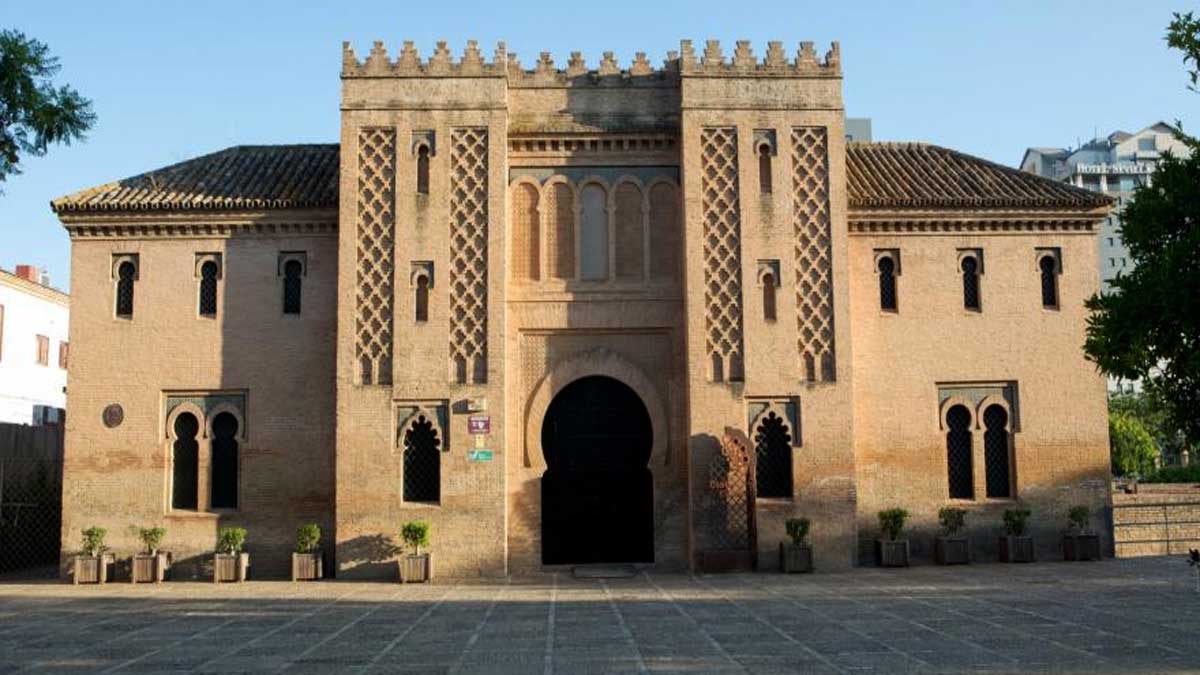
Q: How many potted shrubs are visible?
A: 10